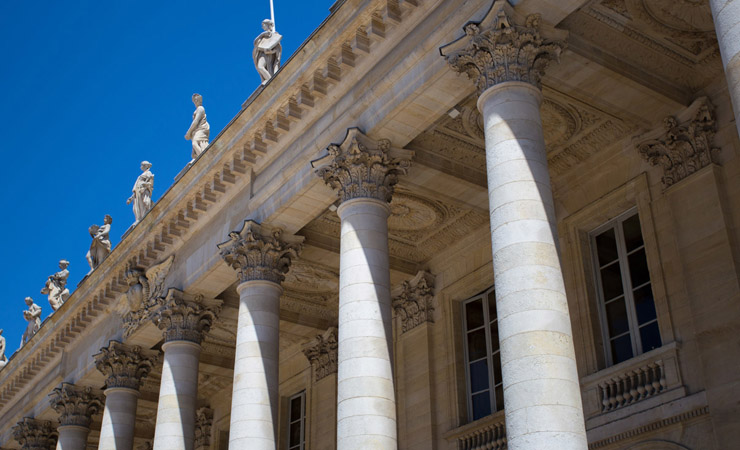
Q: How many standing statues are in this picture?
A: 7